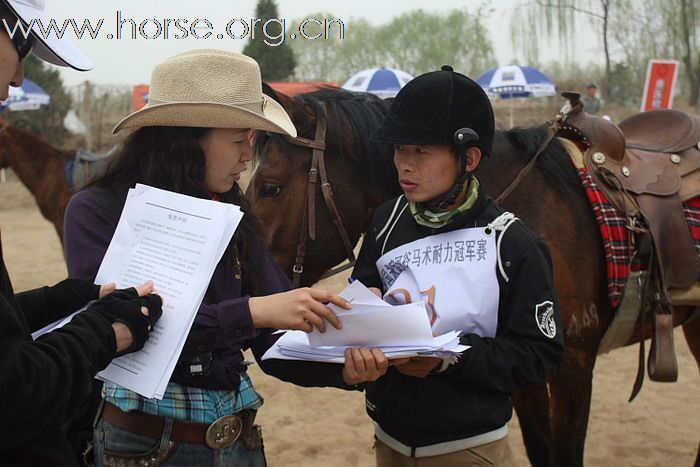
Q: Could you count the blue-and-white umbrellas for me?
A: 3